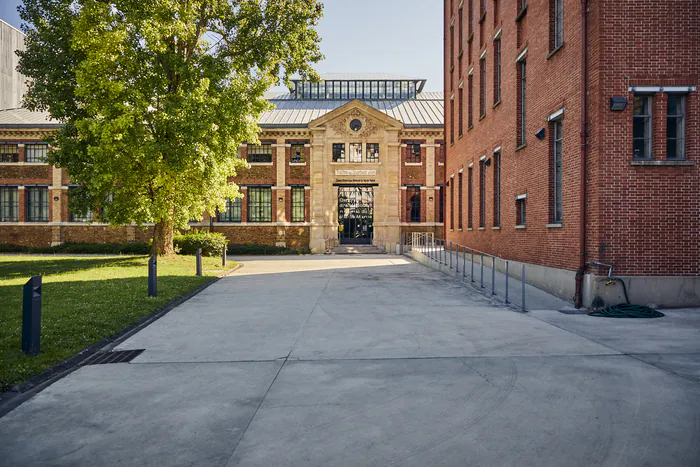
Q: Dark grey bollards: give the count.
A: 4